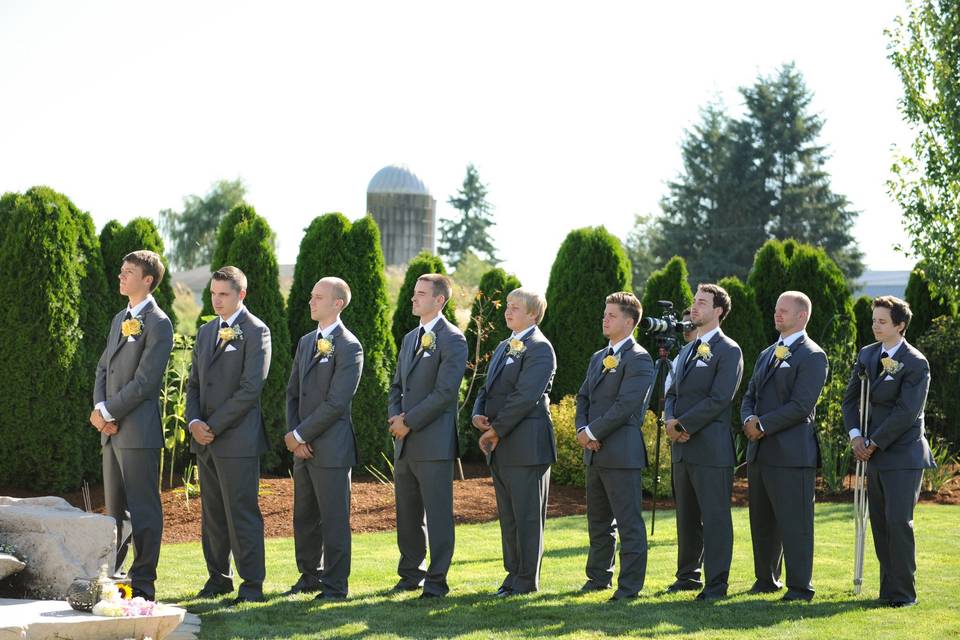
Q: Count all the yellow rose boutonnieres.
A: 9